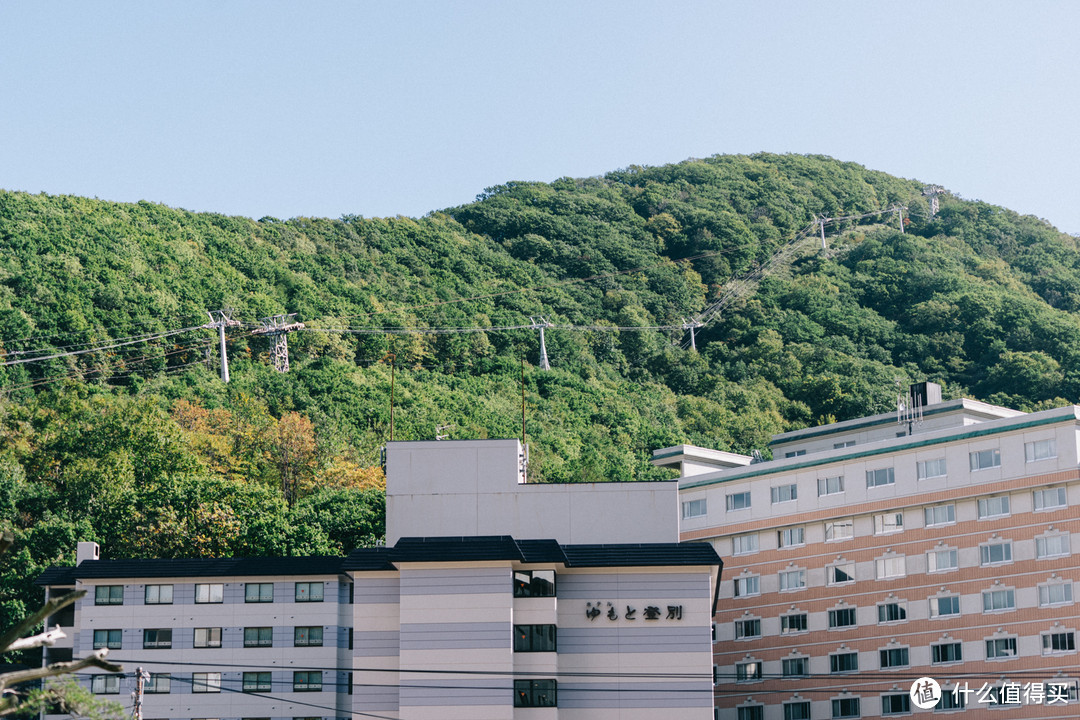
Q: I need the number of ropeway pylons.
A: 7